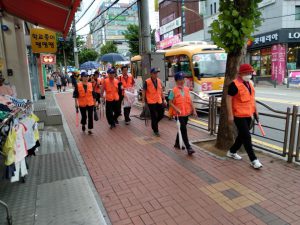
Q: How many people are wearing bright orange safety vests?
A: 7